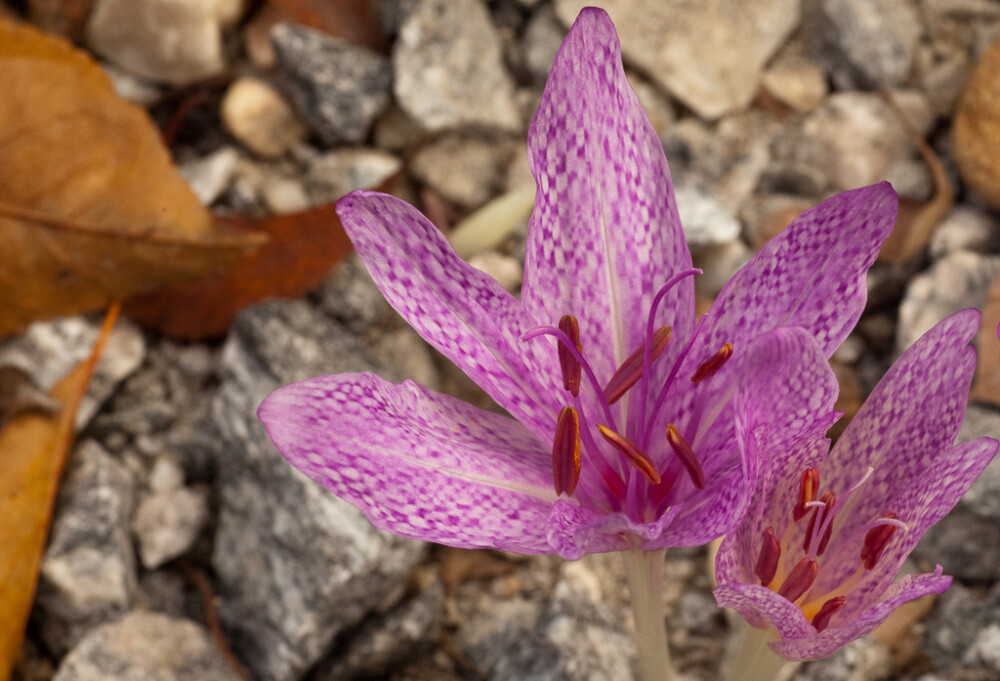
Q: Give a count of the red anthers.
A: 12